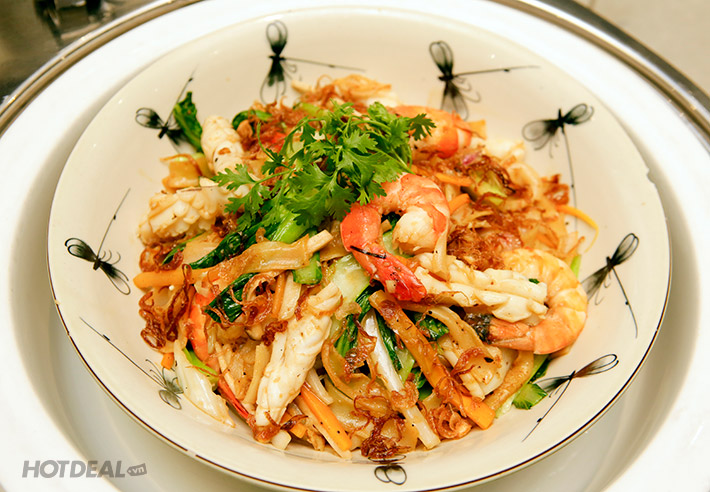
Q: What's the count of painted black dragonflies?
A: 9